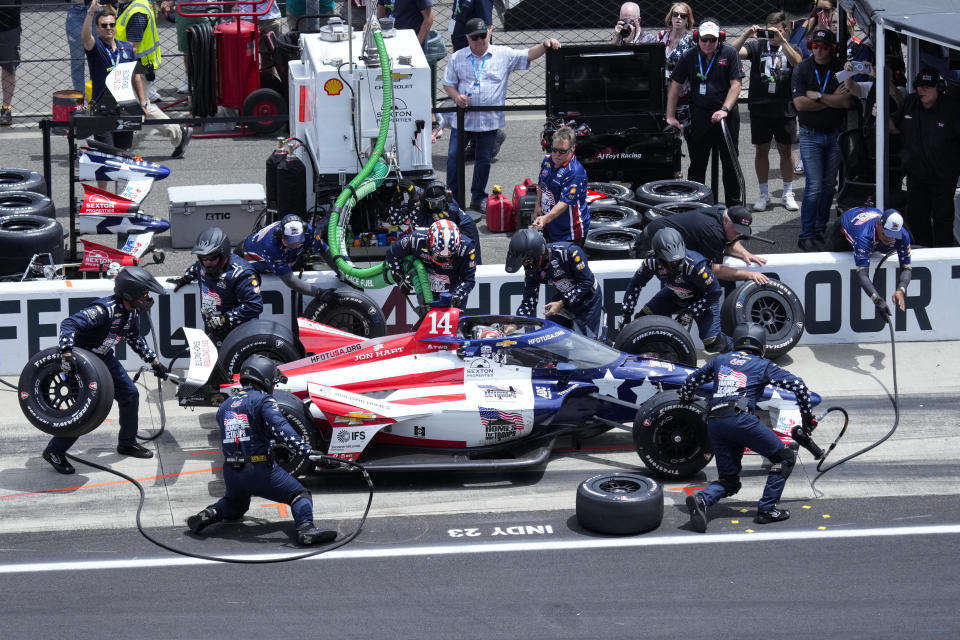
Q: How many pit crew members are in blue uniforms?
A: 11